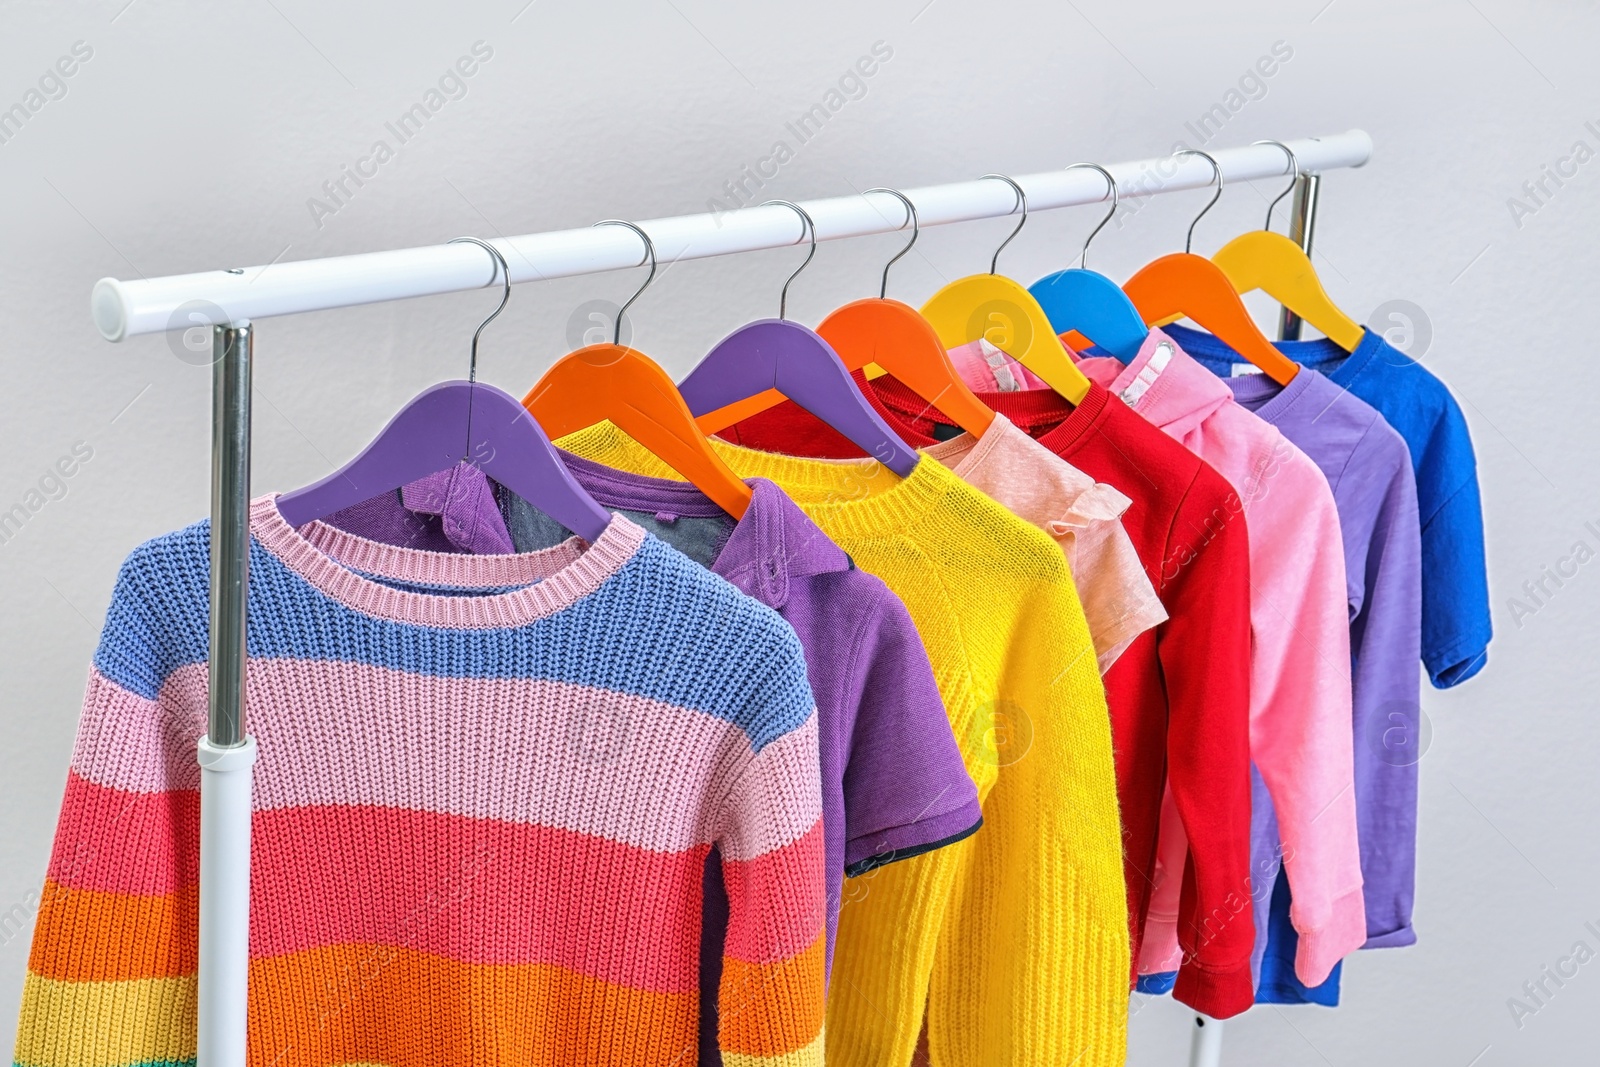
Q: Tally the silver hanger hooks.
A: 8